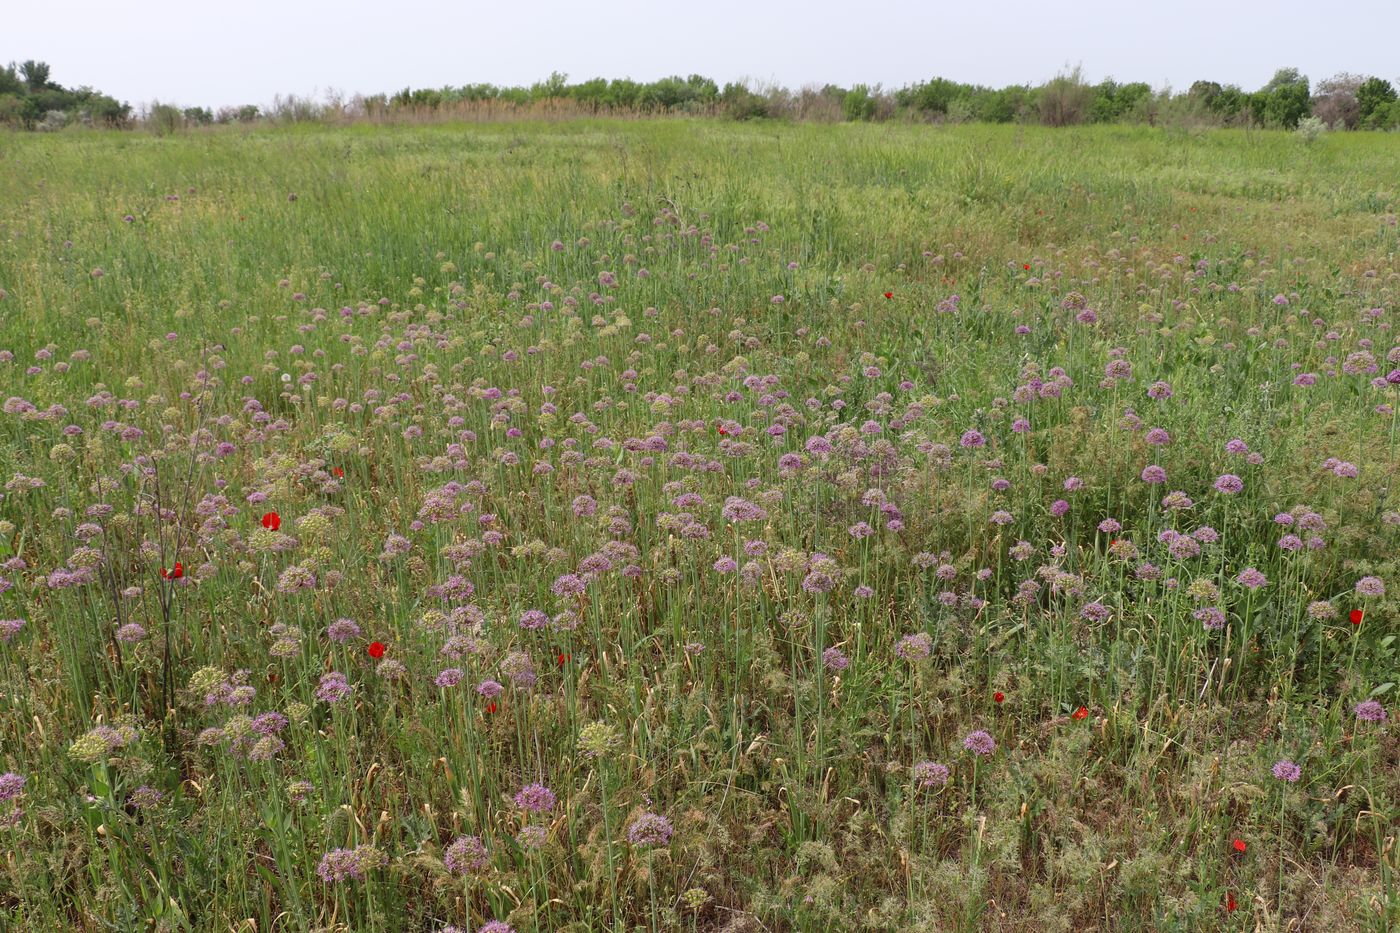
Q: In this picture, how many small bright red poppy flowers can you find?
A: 15